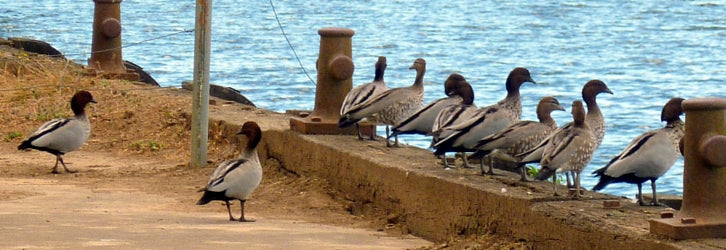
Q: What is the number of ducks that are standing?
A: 11